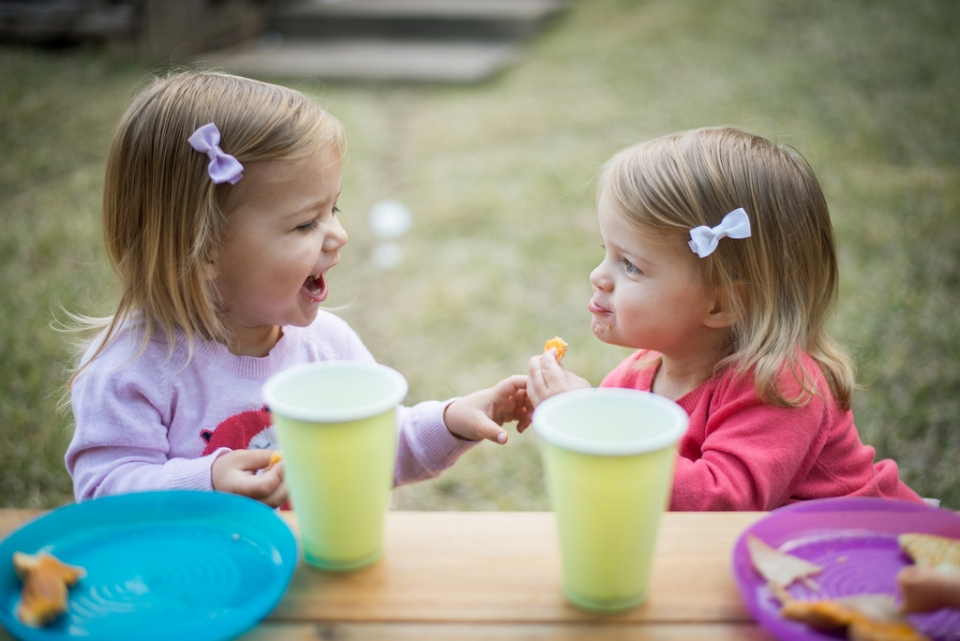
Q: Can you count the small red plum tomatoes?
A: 0